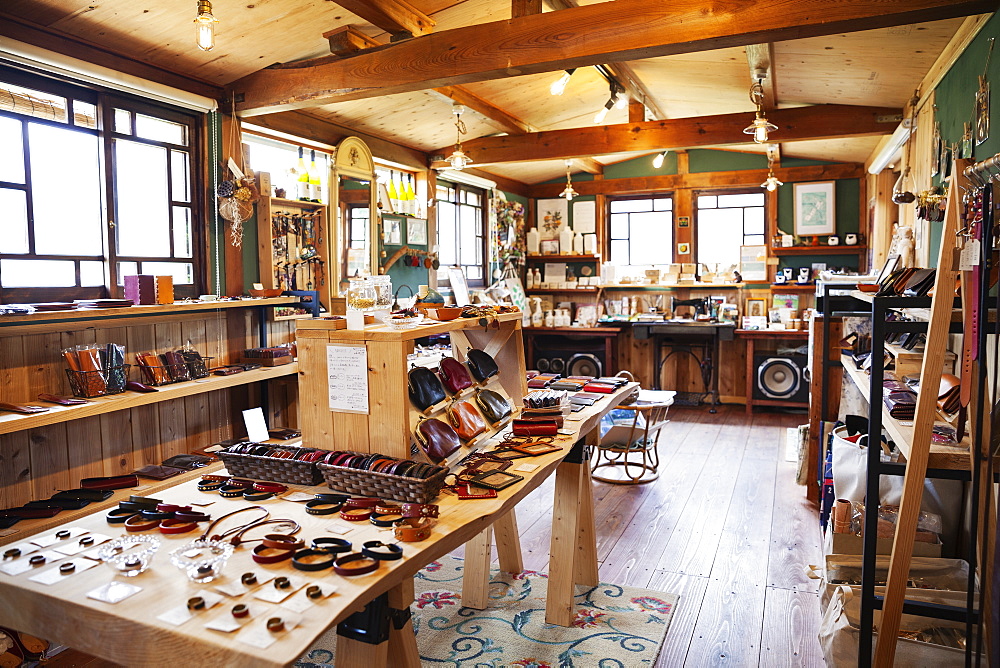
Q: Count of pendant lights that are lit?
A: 5